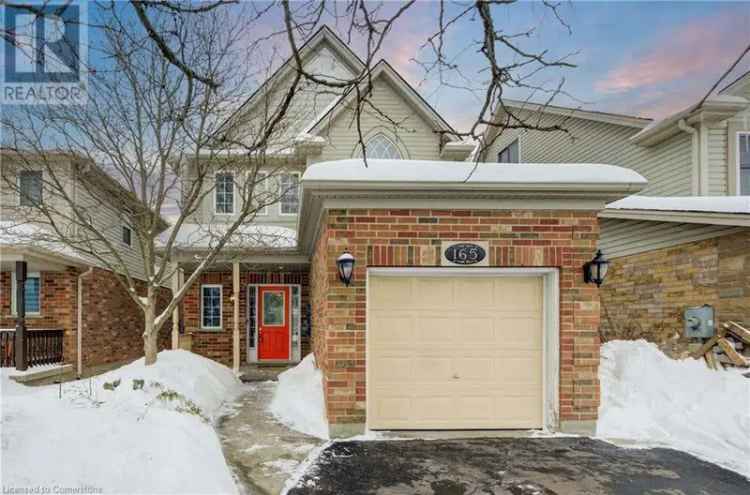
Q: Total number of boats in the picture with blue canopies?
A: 0